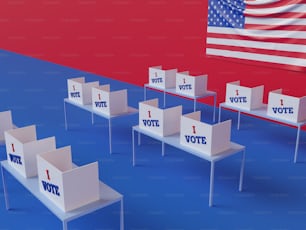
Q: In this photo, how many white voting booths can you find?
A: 11